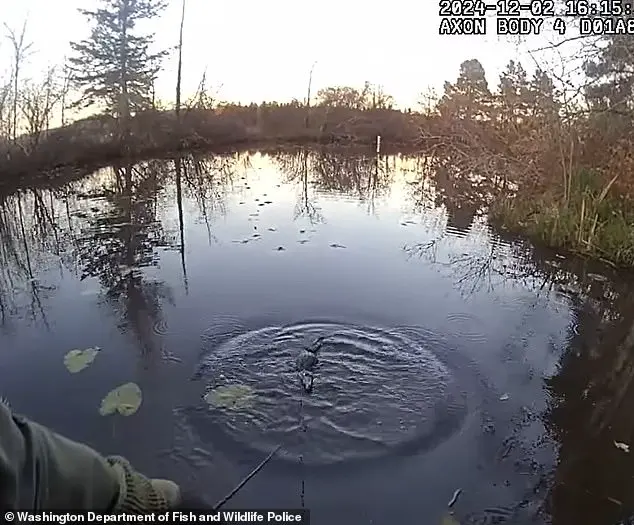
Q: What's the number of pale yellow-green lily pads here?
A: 3